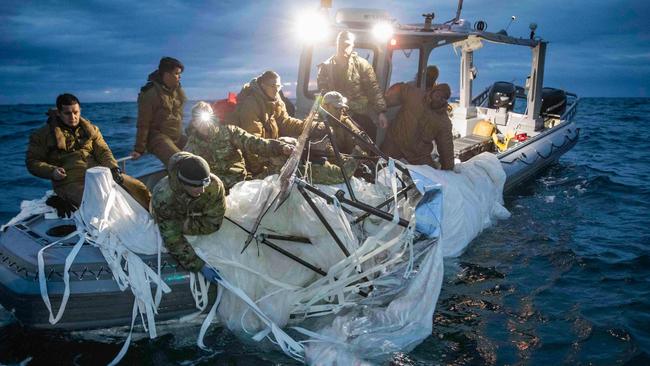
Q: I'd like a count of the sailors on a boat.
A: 9